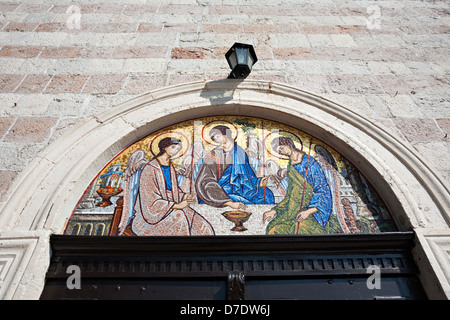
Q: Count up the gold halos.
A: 3